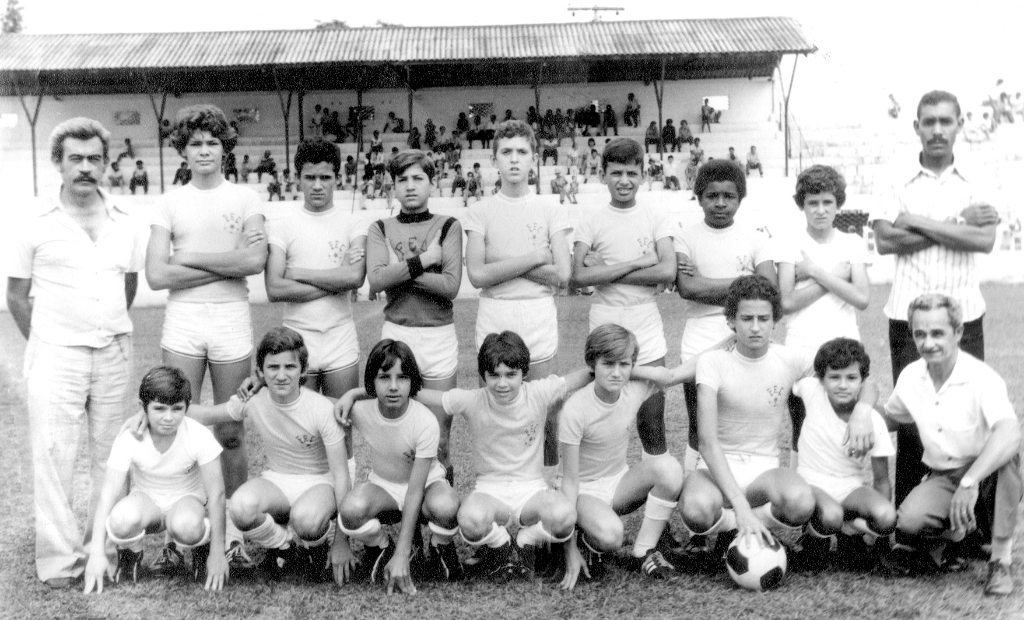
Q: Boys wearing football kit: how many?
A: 14